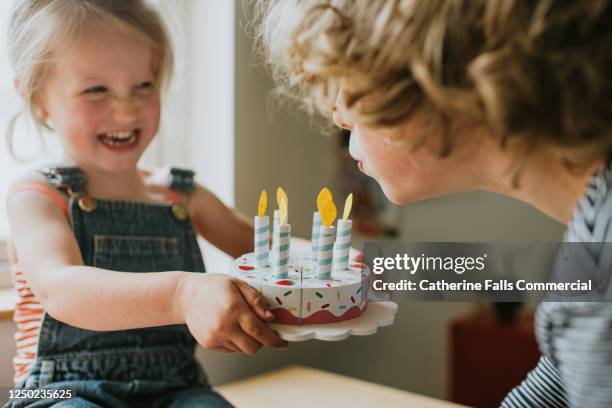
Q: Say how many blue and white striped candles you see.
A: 6